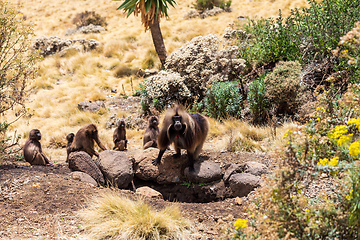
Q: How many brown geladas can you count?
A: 6